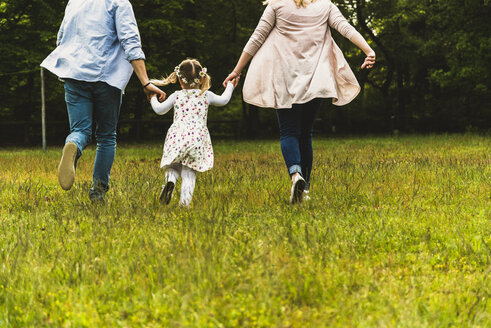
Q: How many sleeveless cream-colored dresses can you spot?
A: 1